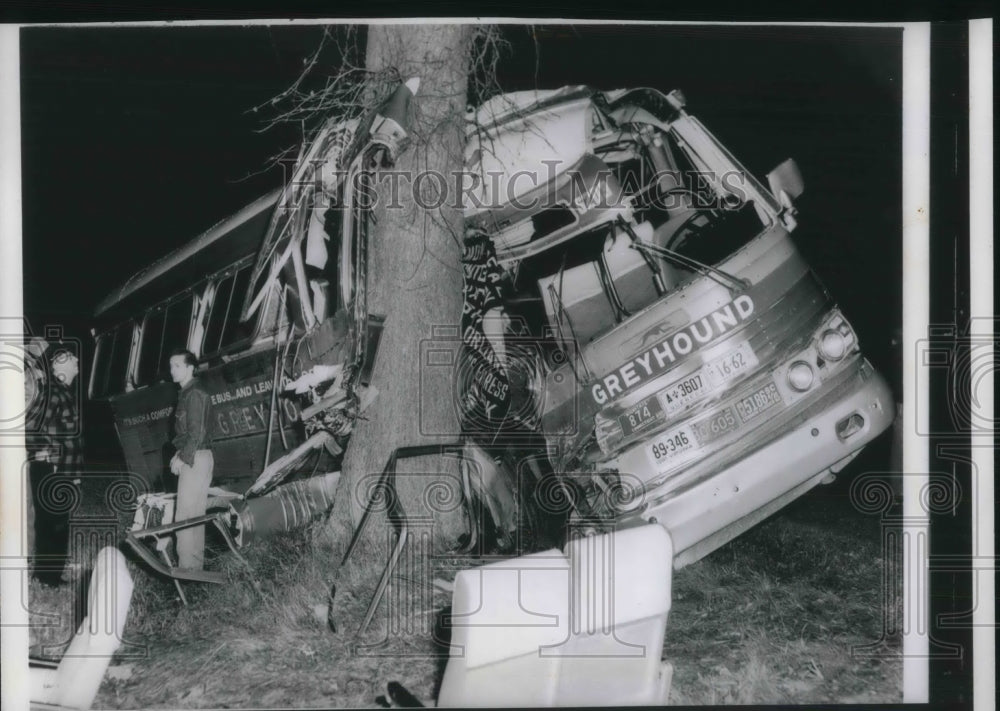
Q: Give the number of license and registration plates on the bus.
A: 6